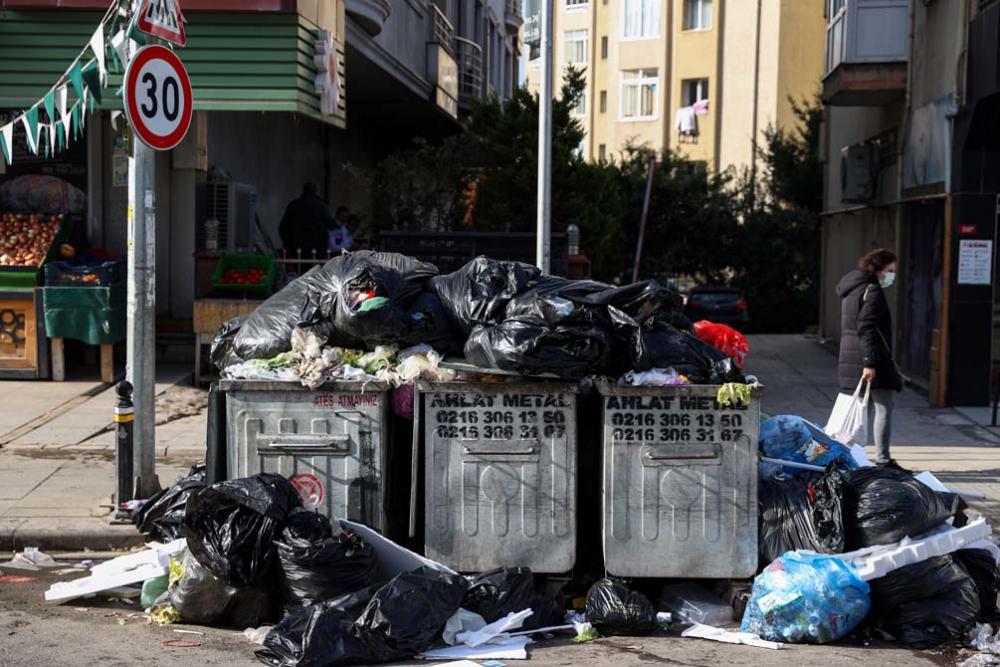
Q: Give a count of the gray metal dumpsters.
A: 3